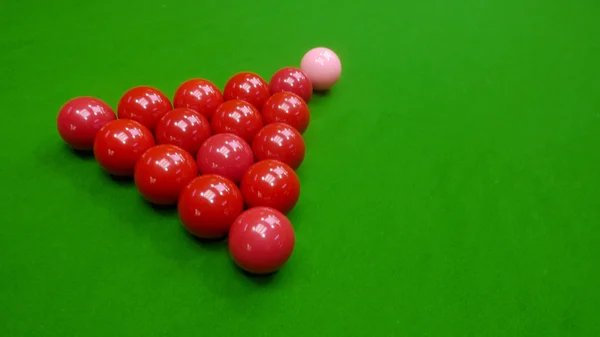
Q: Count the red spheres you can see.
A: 15